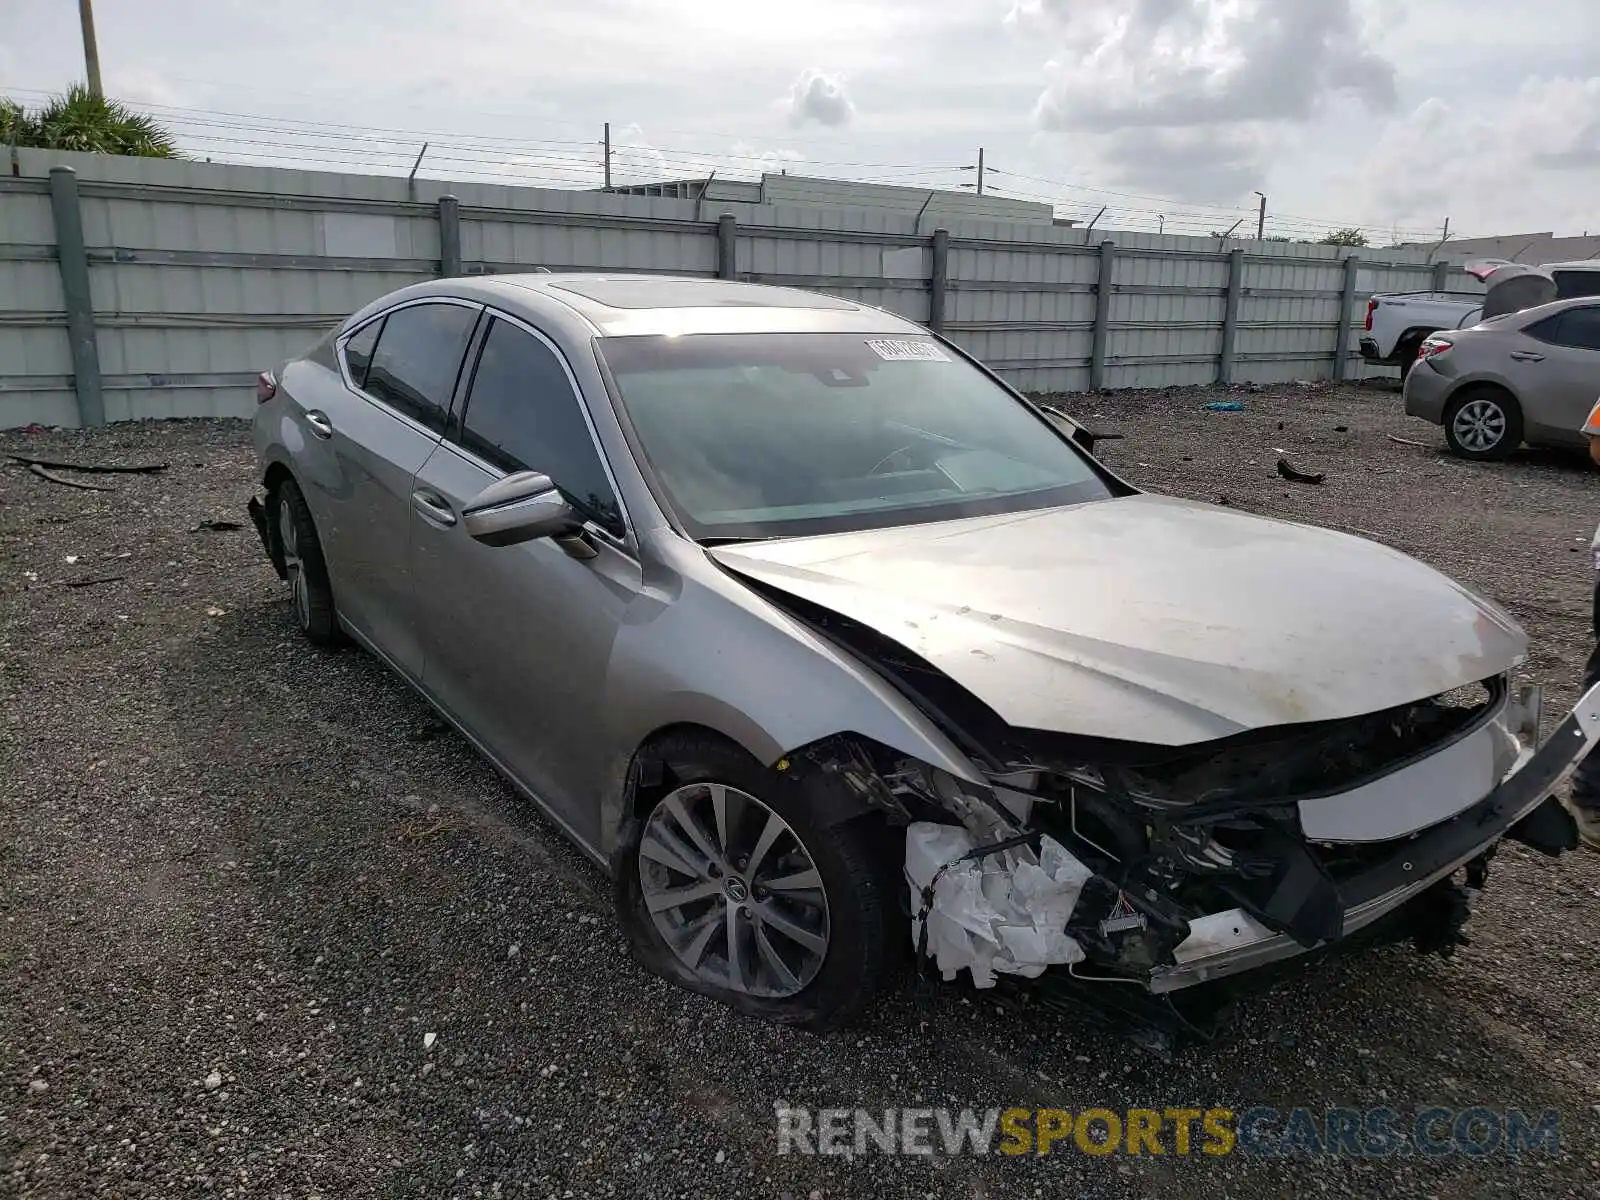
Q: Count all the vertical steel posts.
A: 8